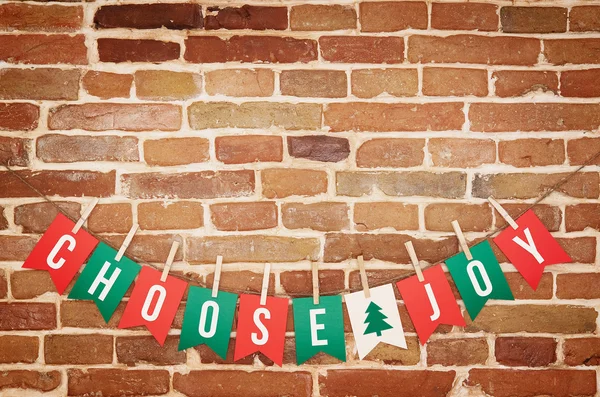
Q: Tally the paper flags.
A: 10